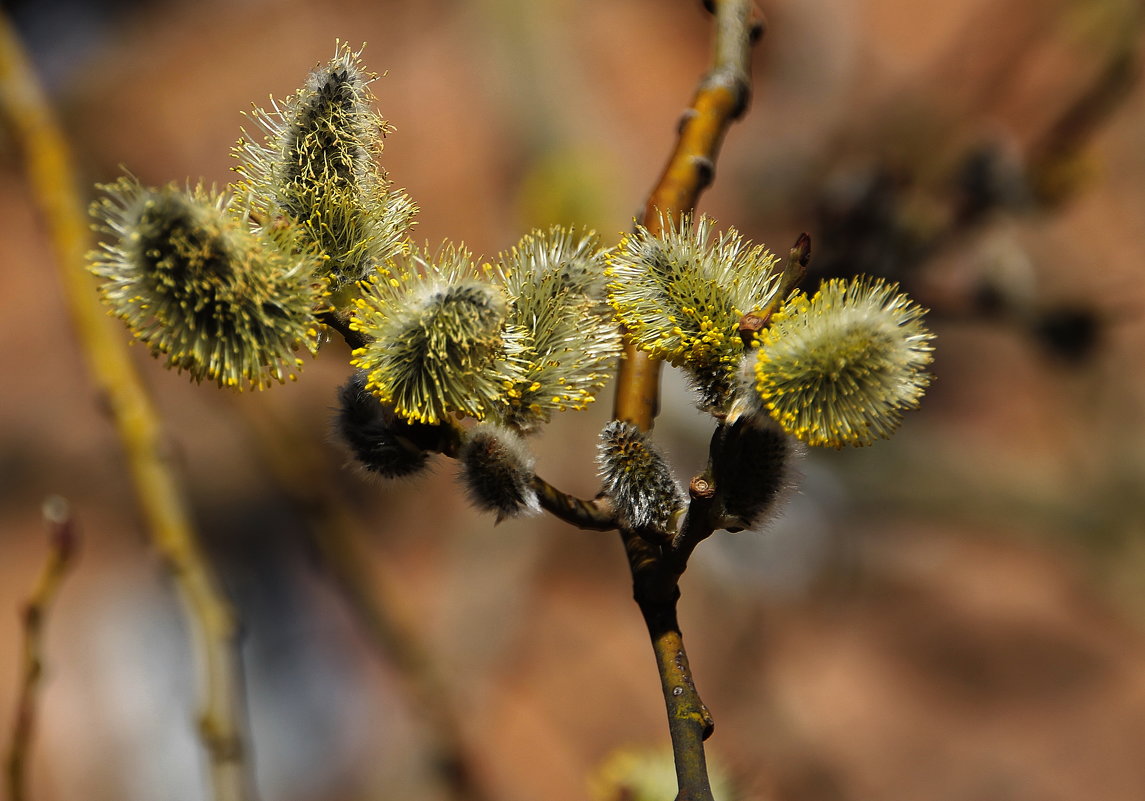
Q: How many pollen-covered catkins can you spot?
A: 6